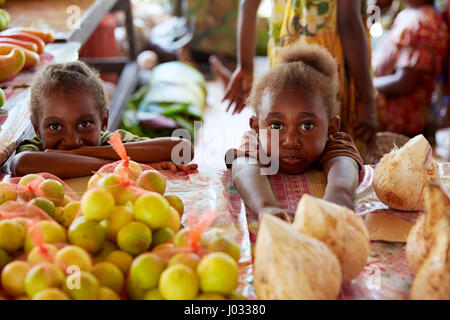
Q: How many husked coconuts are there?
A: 5